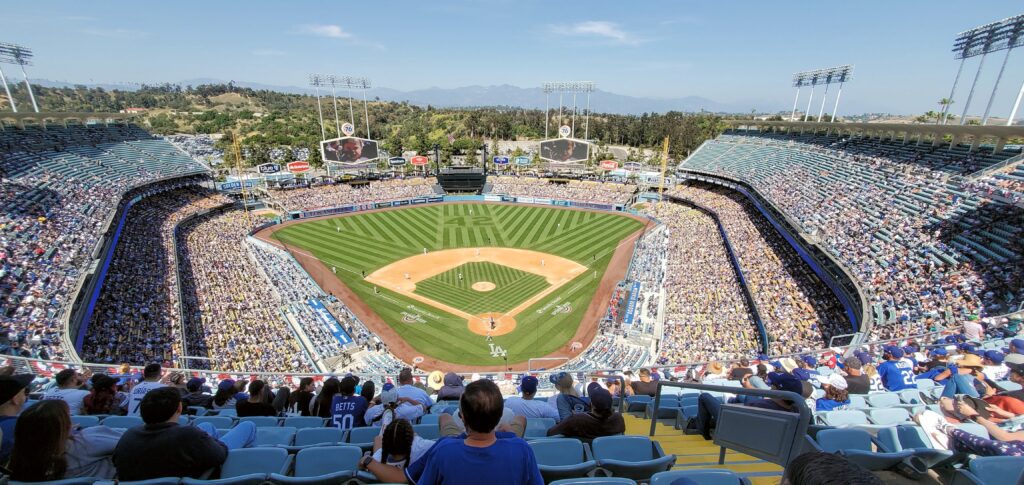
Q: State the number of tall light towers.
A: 5